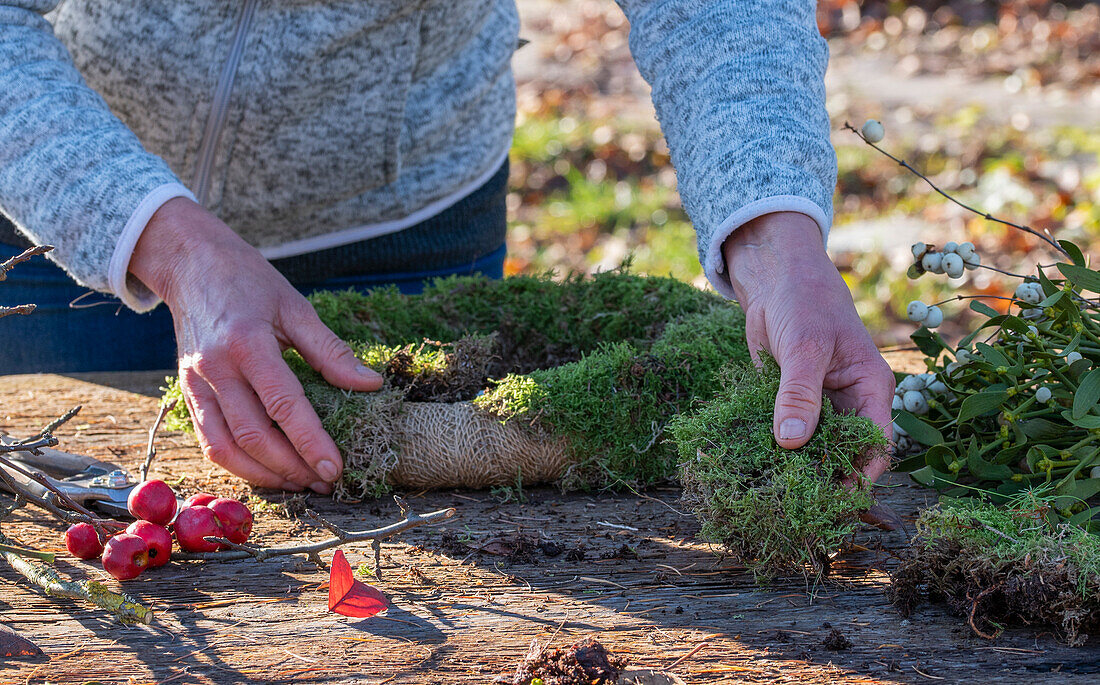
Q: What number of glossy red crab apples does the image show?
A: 7